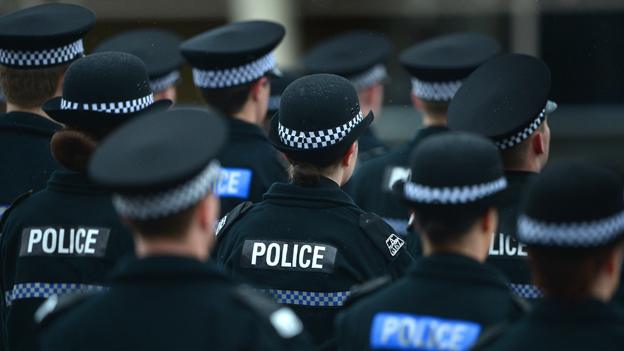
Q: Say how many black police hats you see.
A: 11